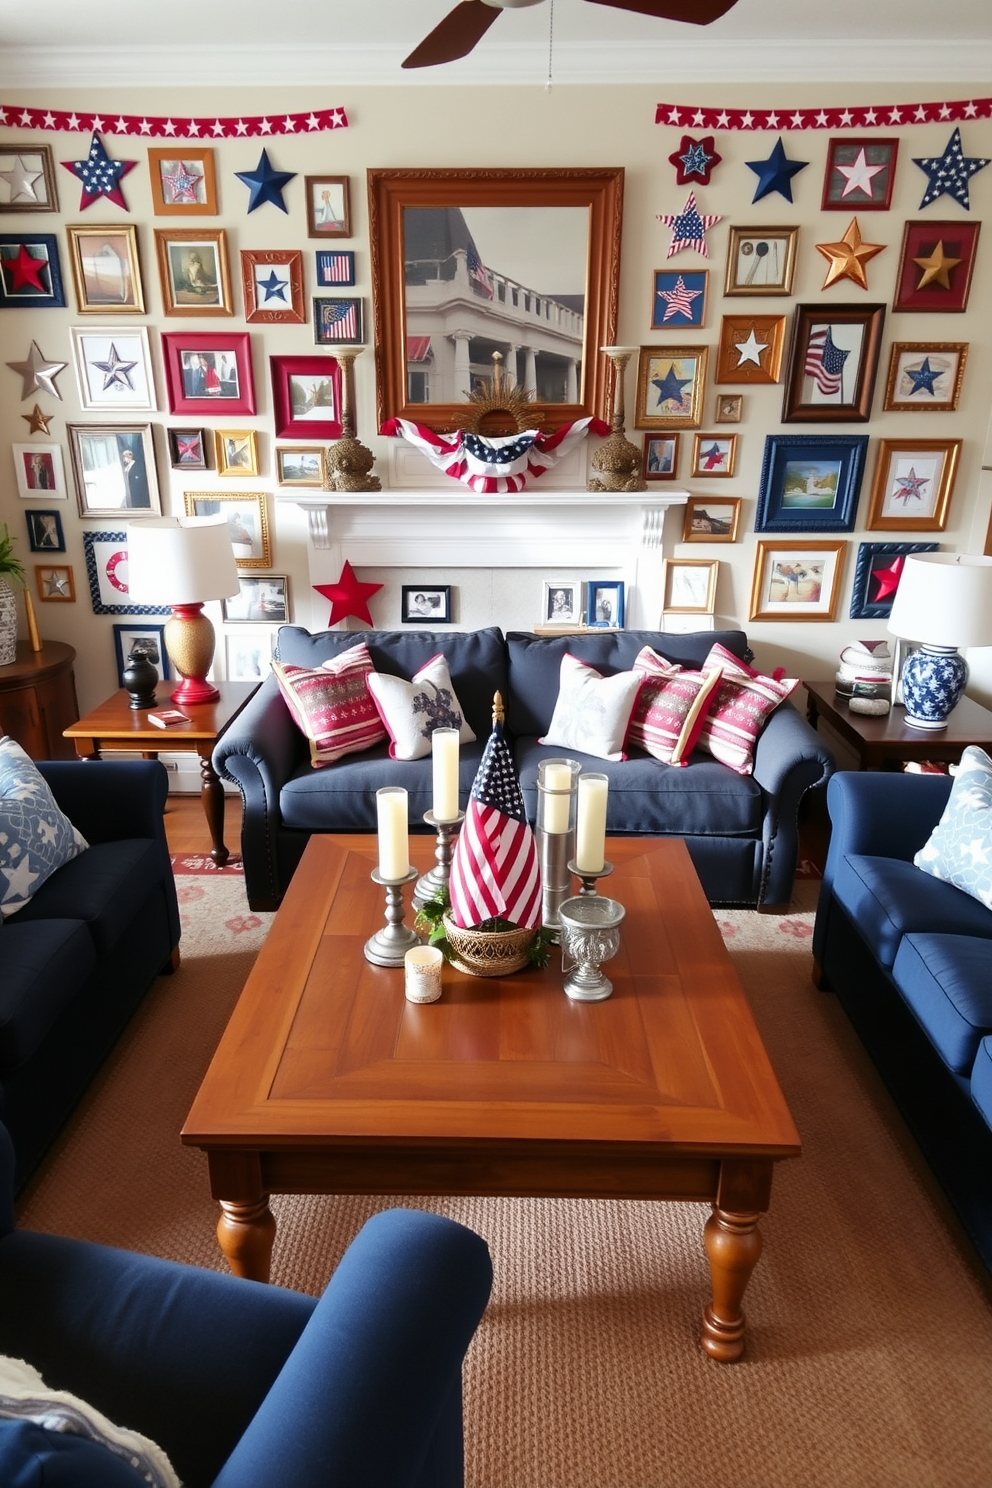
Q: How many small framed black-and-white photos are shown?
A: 3